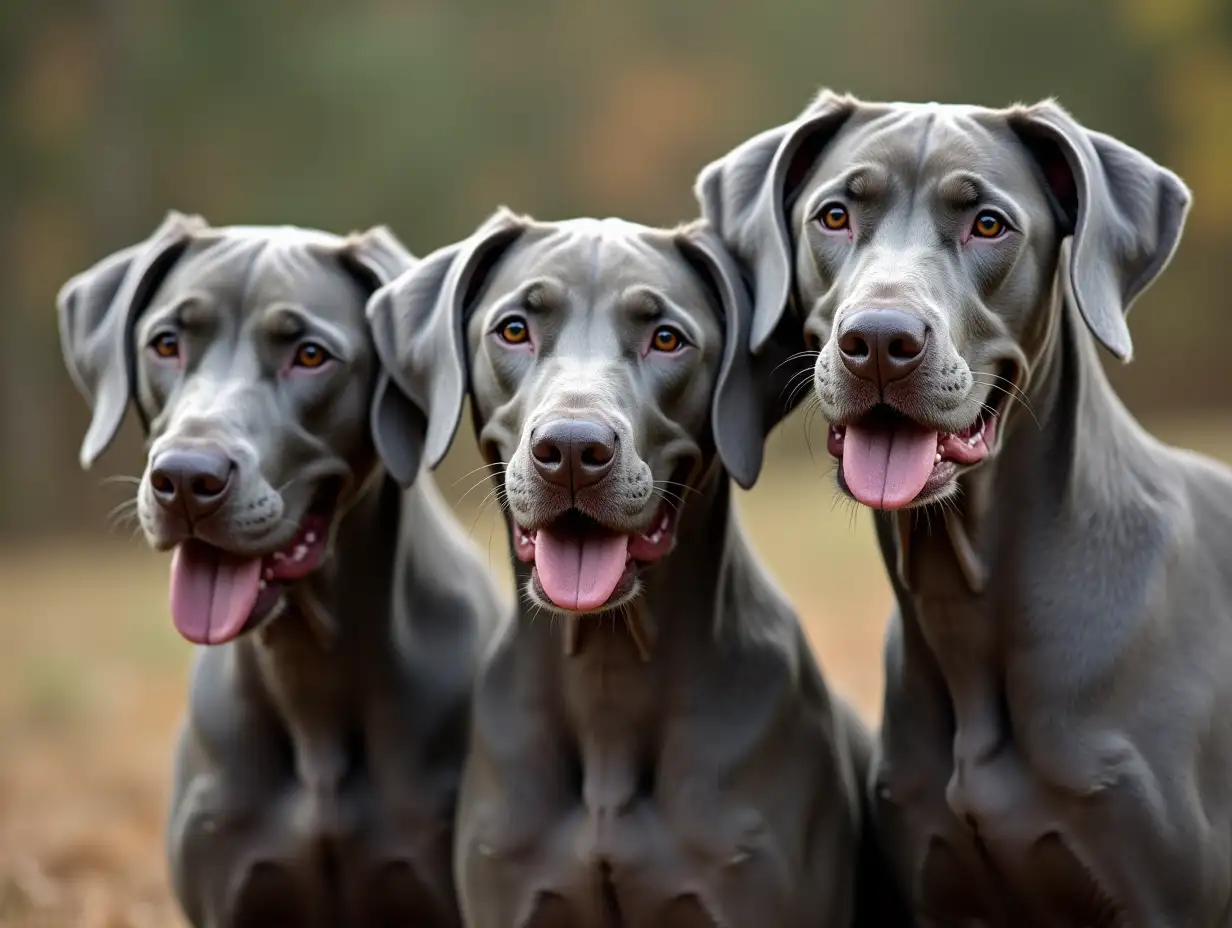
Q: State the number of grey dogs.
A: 3